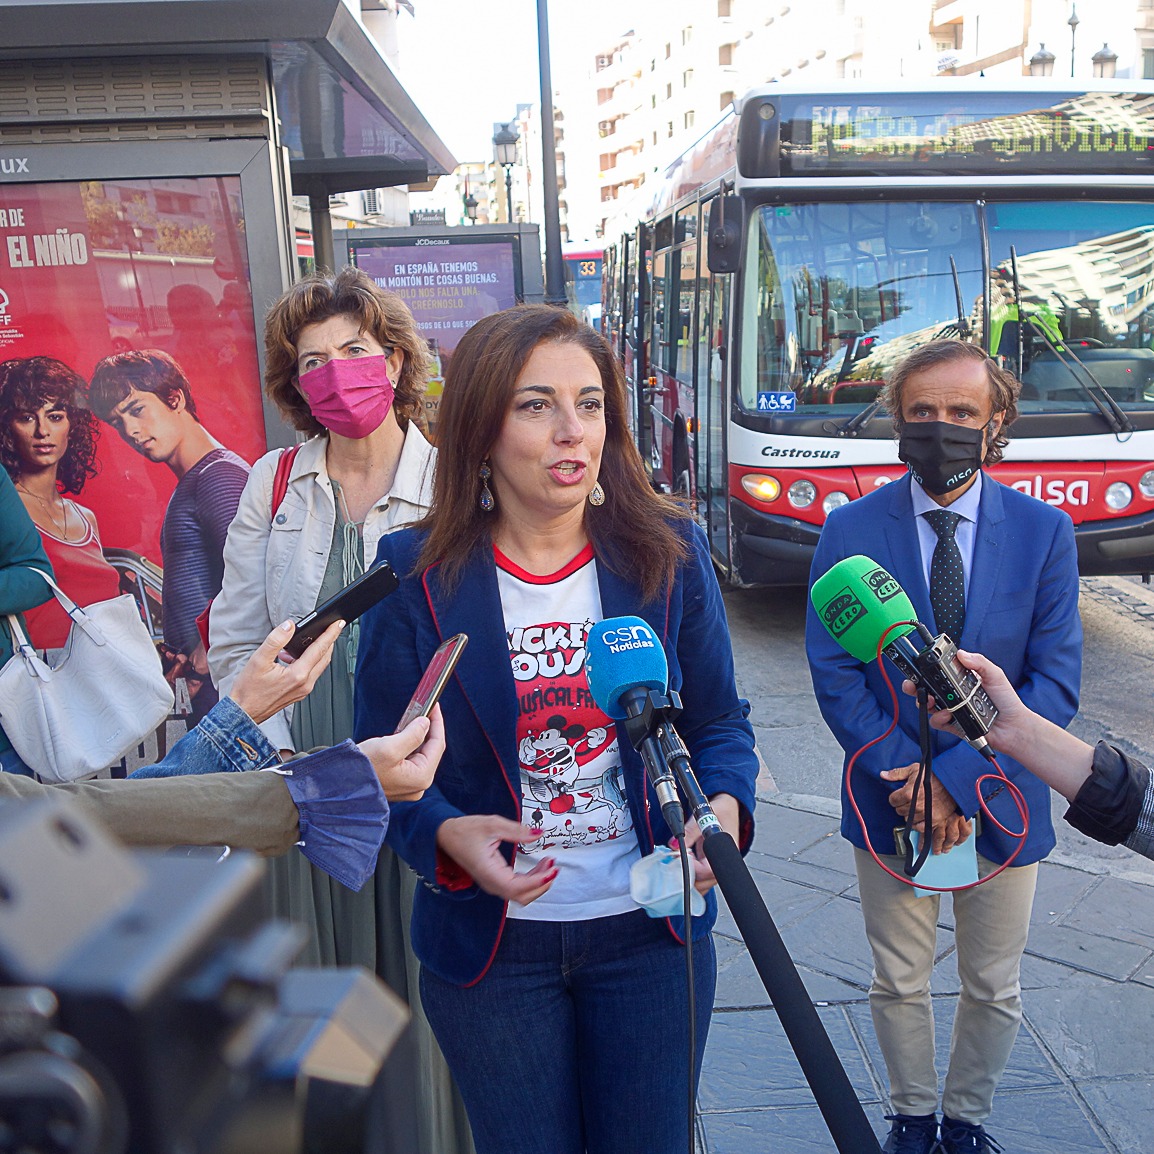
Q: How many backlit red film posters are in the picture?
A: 1